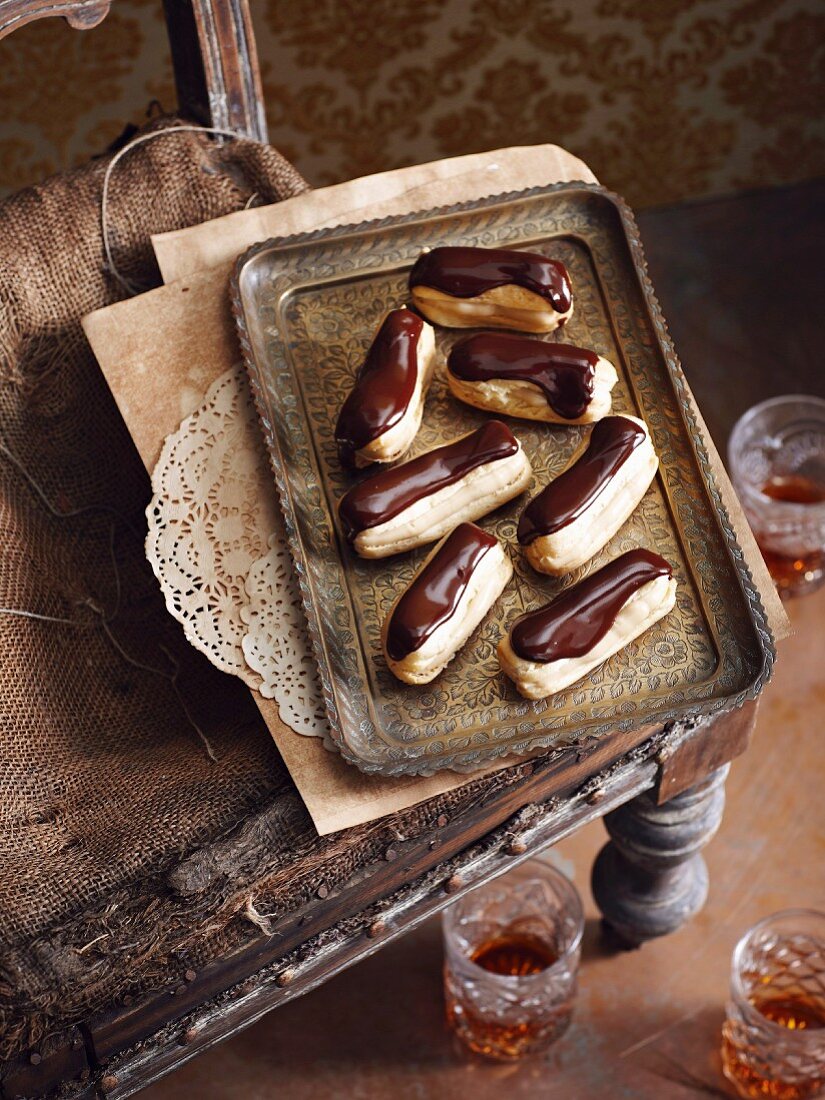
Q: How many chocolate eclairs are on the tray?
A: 7